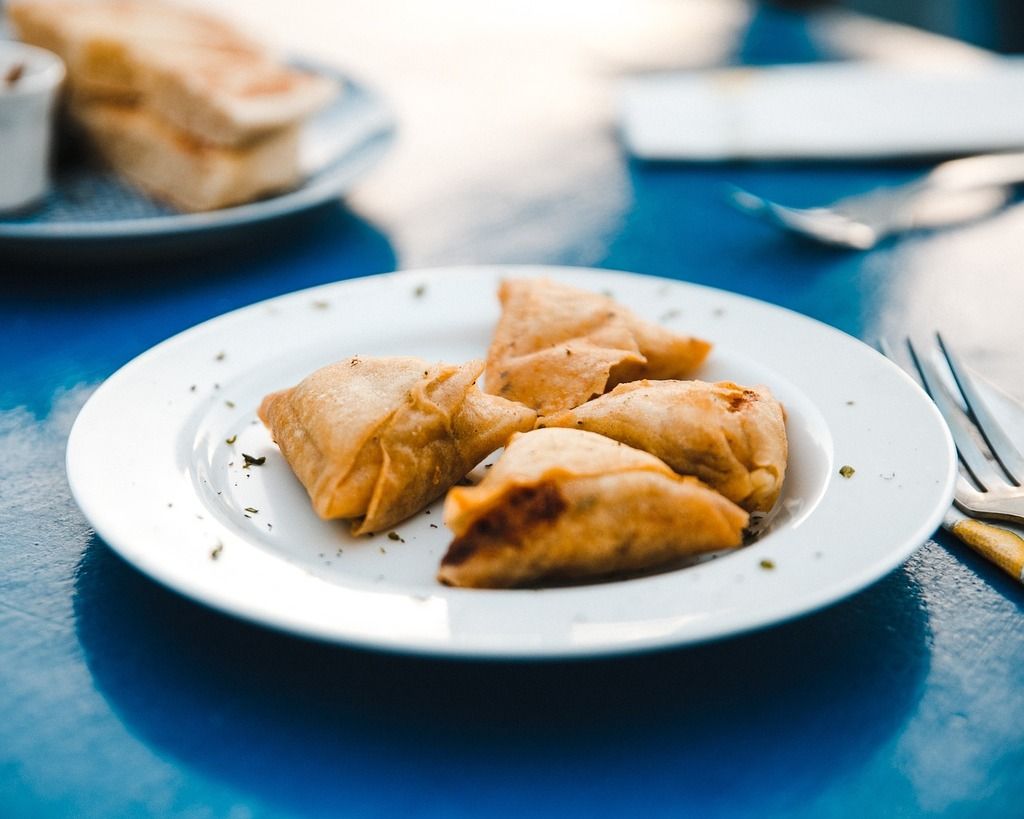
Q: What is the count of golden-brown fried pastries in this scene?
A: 4